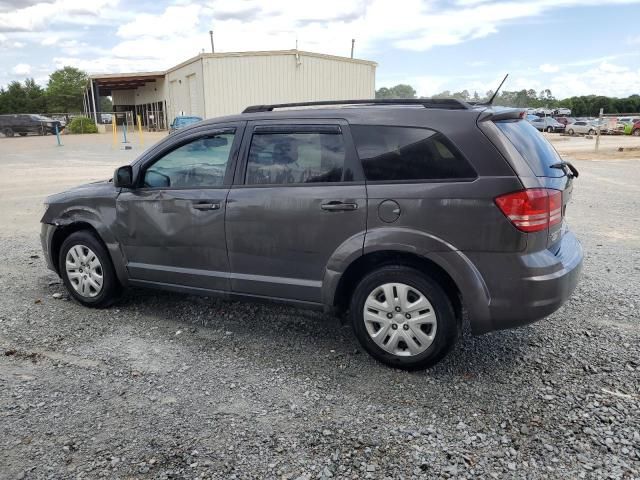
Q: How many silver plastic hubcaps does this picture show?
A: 2